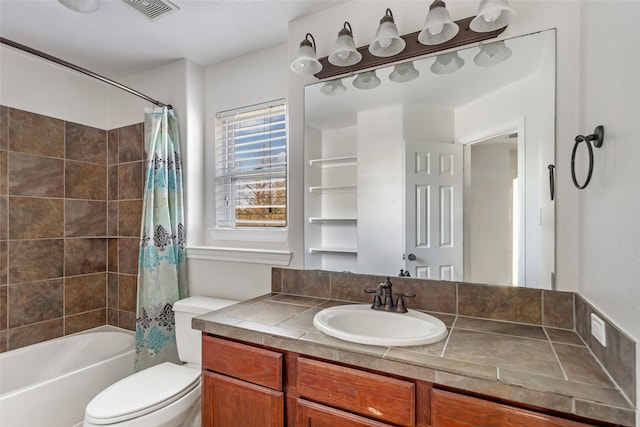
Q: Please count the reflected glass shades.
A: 5